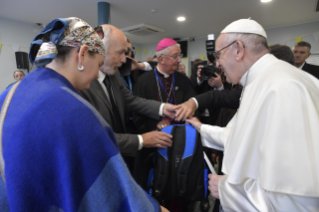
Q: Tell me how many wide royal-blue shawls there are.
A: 1